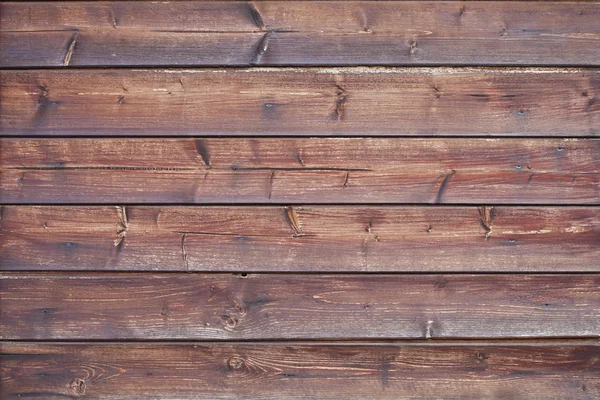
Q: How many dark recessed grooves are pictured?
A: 5